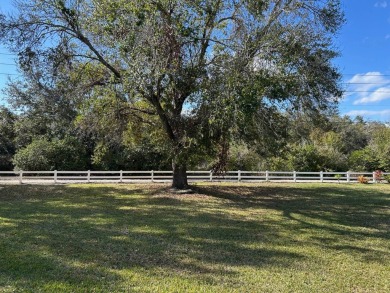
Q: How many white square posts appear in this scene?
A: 12